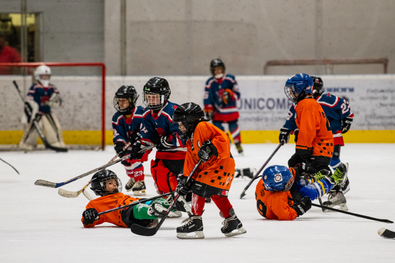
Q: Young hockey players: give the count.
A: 9